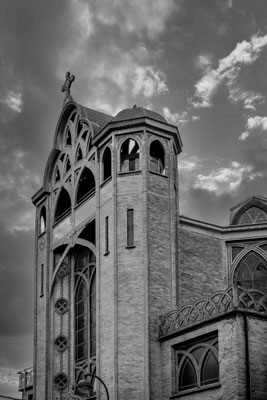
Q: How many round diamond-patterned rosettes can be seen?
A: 4